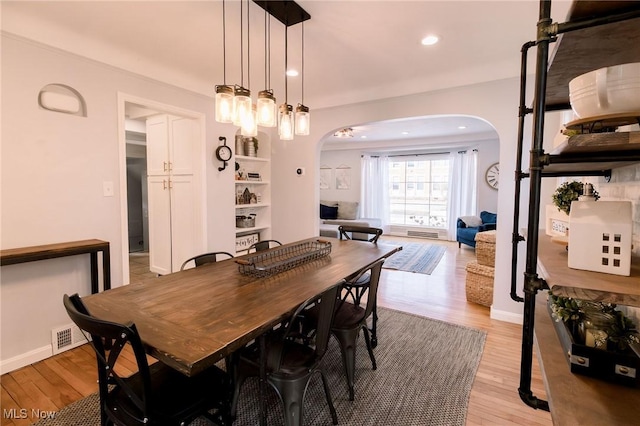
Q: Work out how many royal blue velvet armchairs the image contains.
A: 1